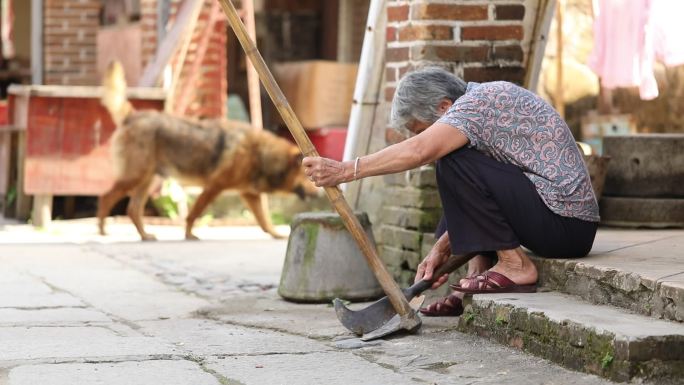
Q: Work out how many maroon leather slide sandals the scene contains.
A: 2